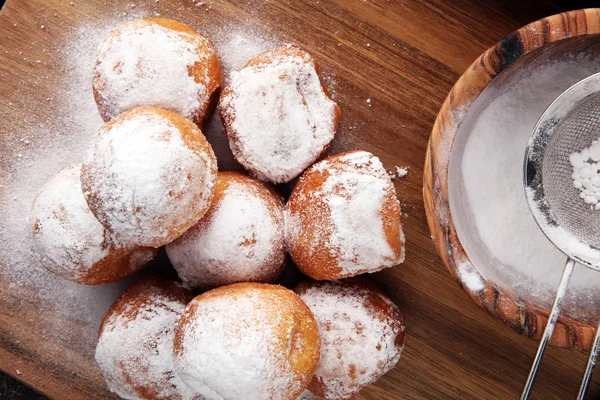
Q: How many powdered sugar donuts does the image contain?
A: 9